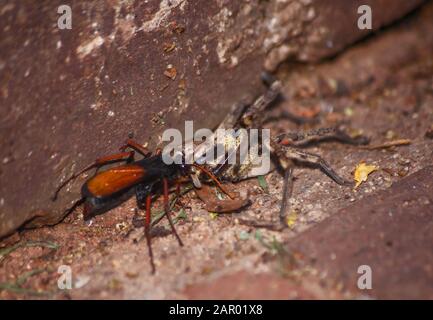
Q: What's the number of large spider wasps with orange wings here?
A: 1